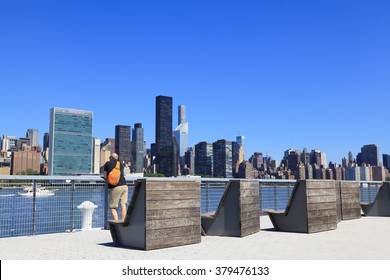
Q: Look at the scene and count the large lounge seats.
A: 5